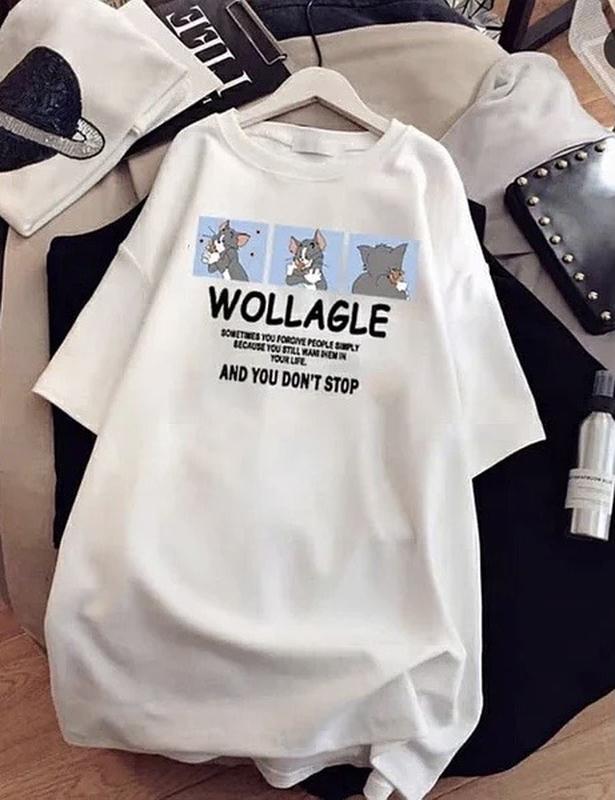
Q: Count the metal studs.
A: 12